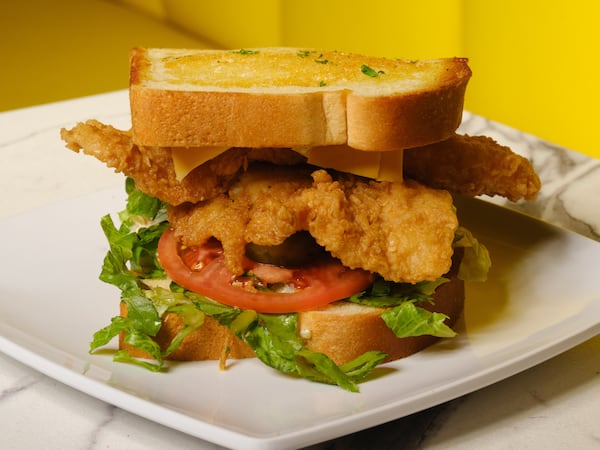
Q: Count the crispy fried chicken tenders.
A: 3